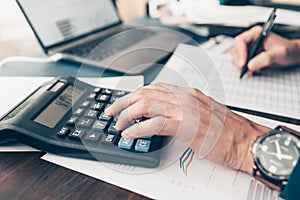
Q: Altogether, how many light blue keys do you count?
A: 2